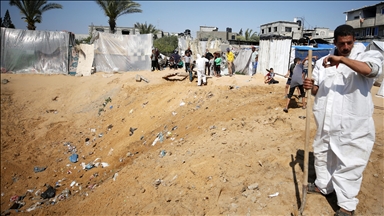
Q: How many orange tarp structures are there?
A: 0